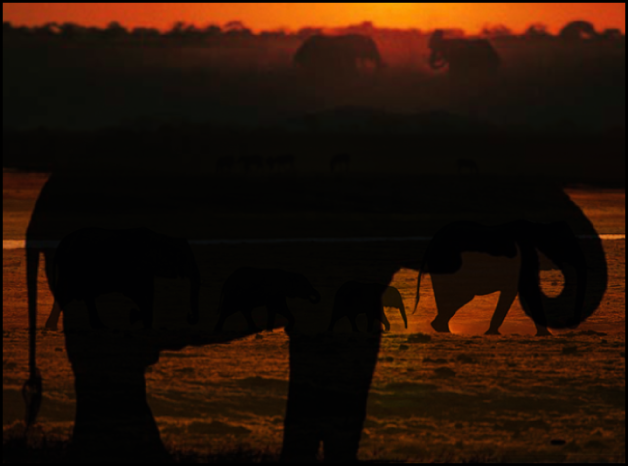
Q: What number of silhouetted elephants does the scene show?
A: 7